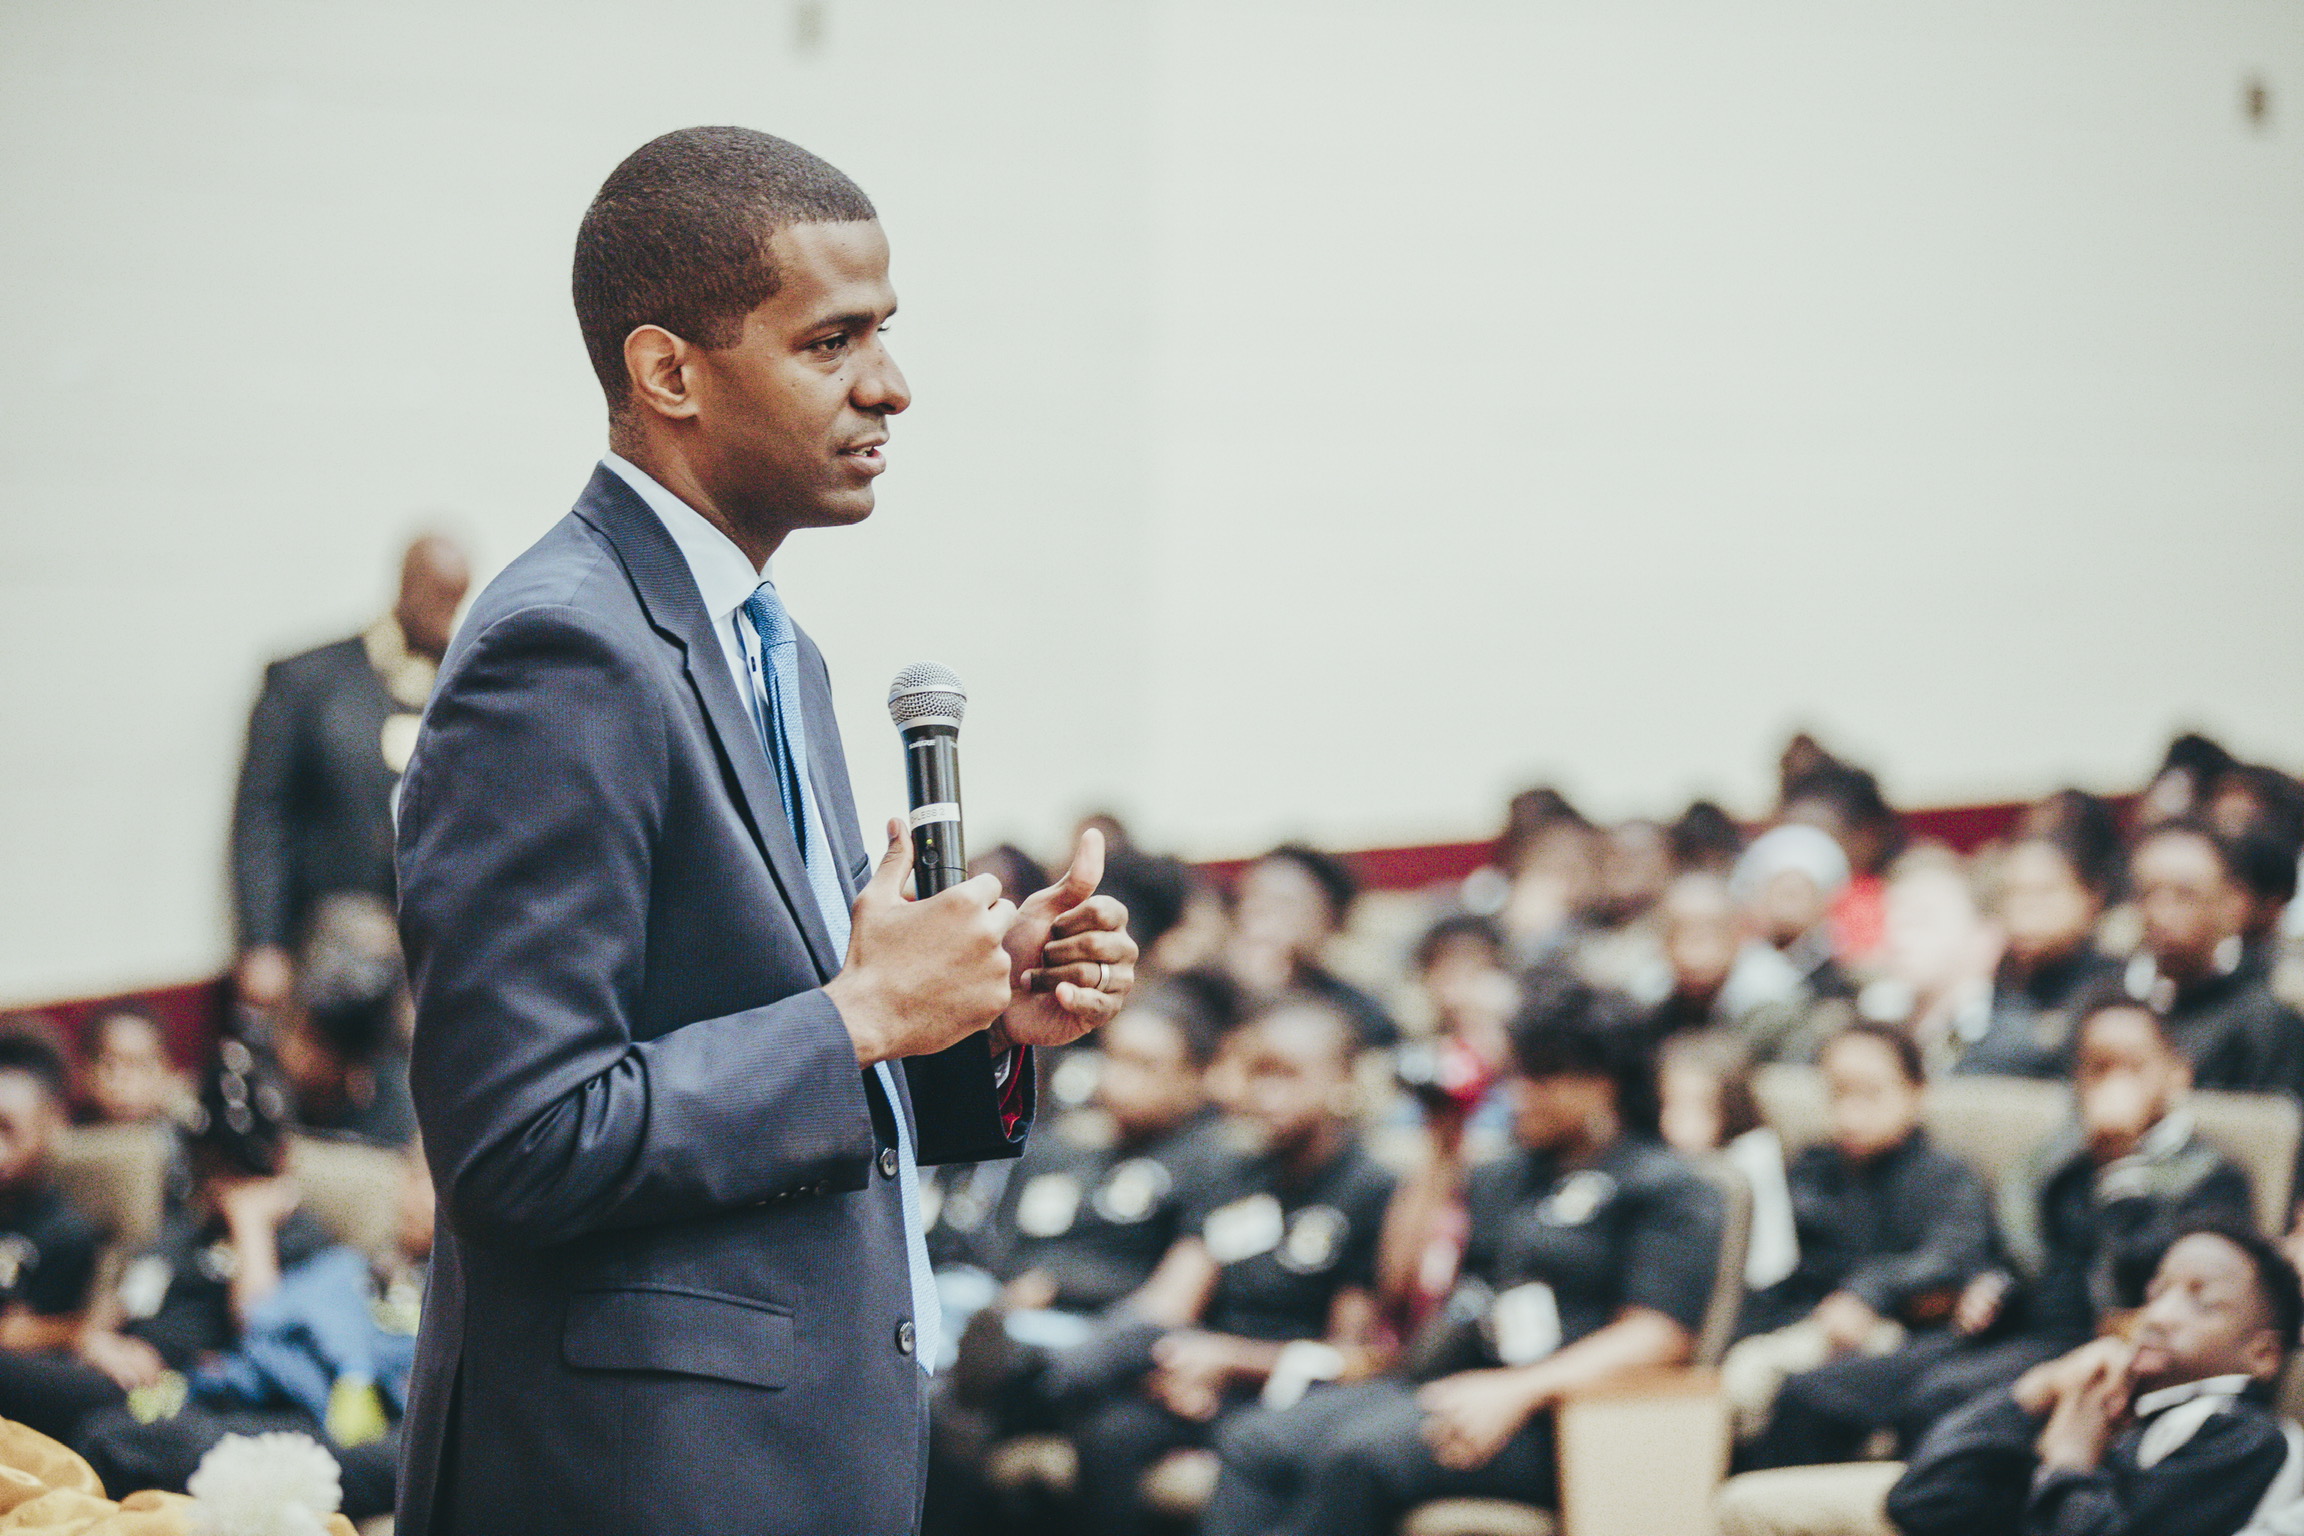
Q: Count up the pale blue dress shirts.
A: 1